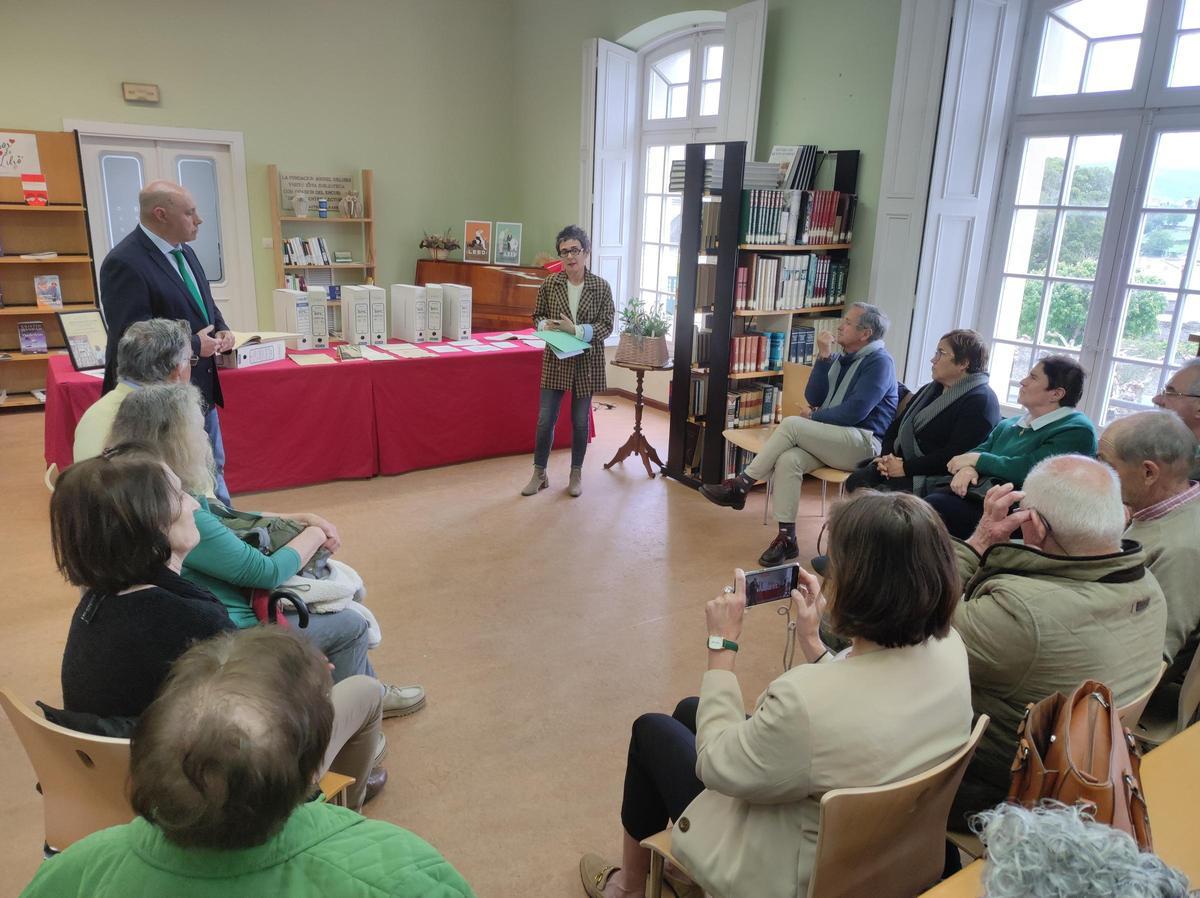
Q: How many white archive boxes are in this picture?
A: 8